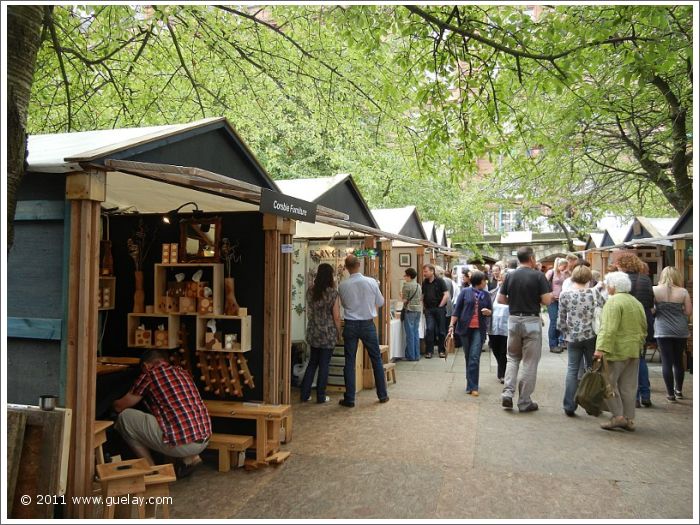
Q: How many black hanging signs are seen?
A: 1